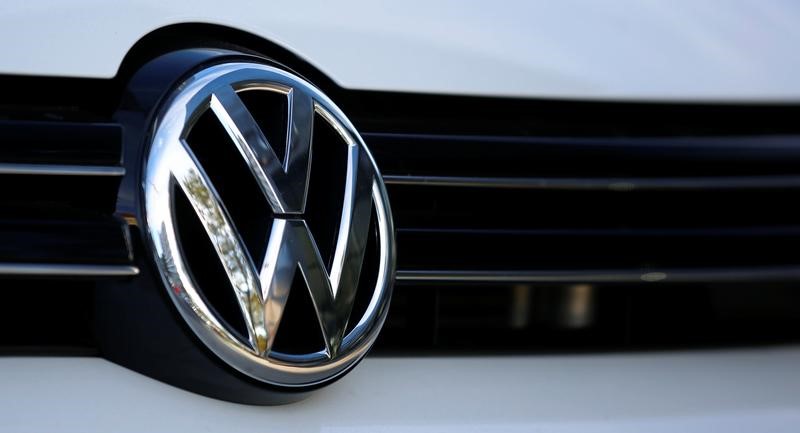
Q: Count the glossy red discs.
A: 0